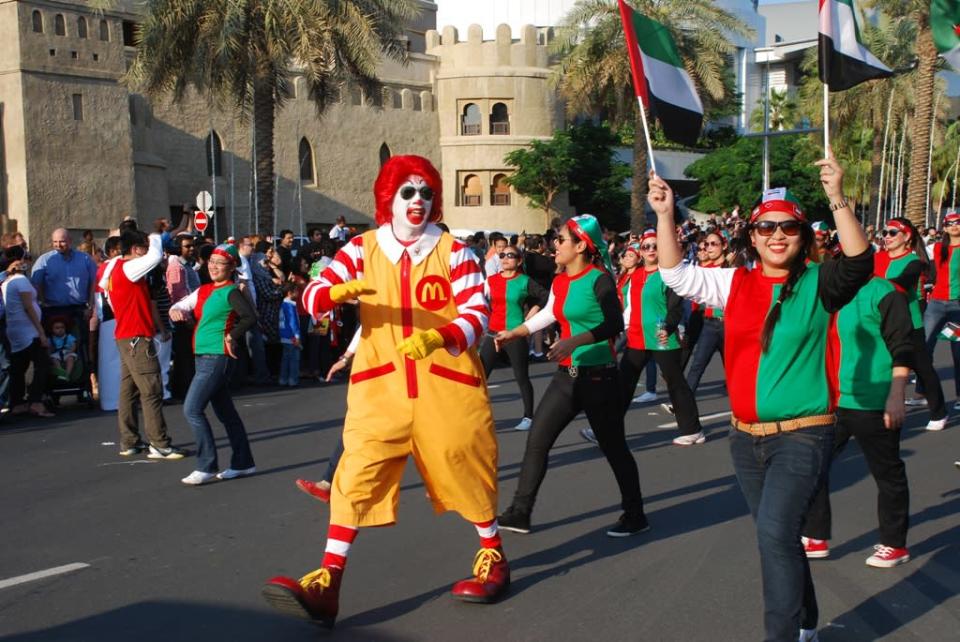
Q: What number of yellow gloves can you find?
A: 2